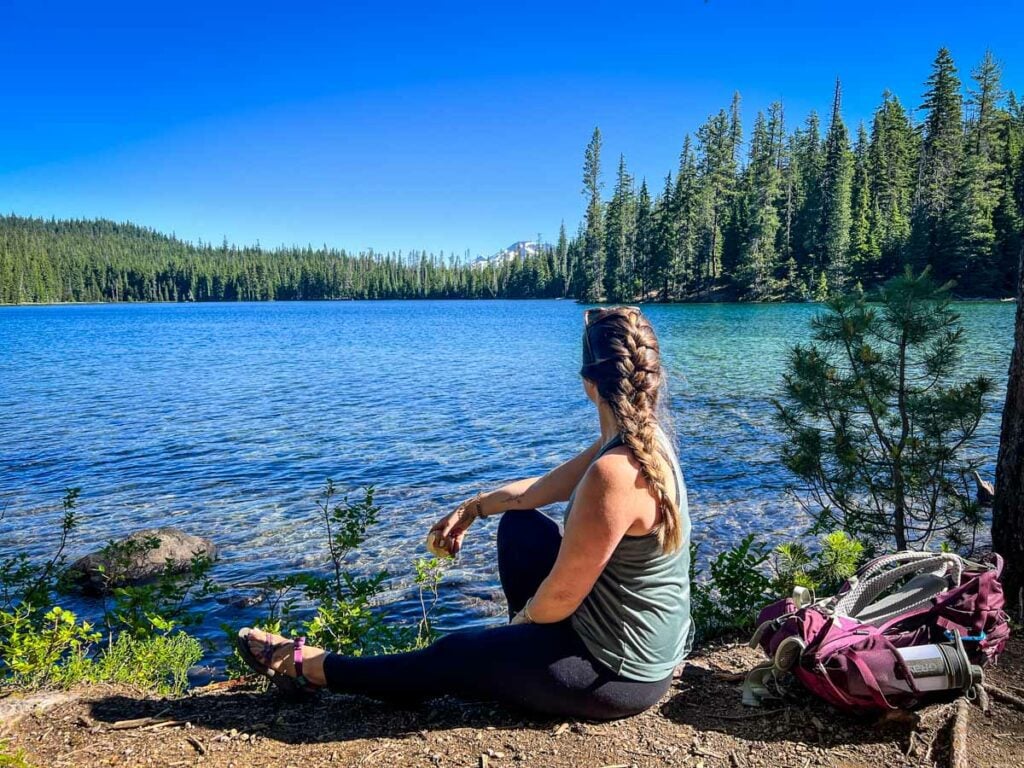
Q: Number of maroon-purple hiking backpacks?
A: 1